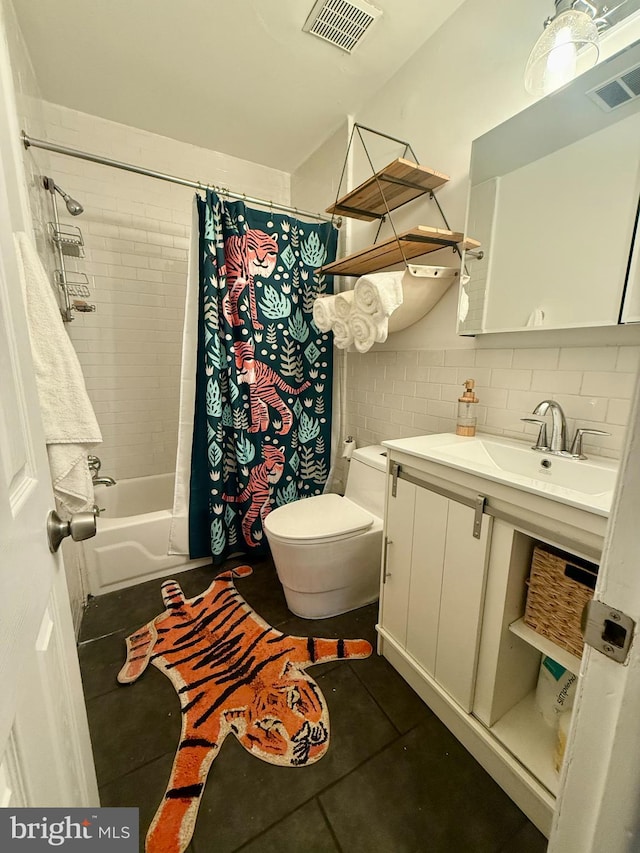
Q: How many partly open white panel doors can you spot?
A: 1